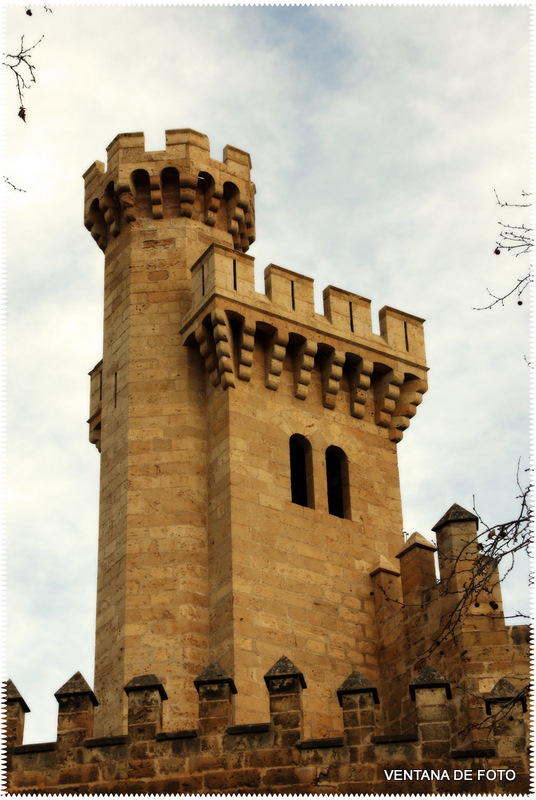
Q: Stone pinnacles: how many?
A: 11